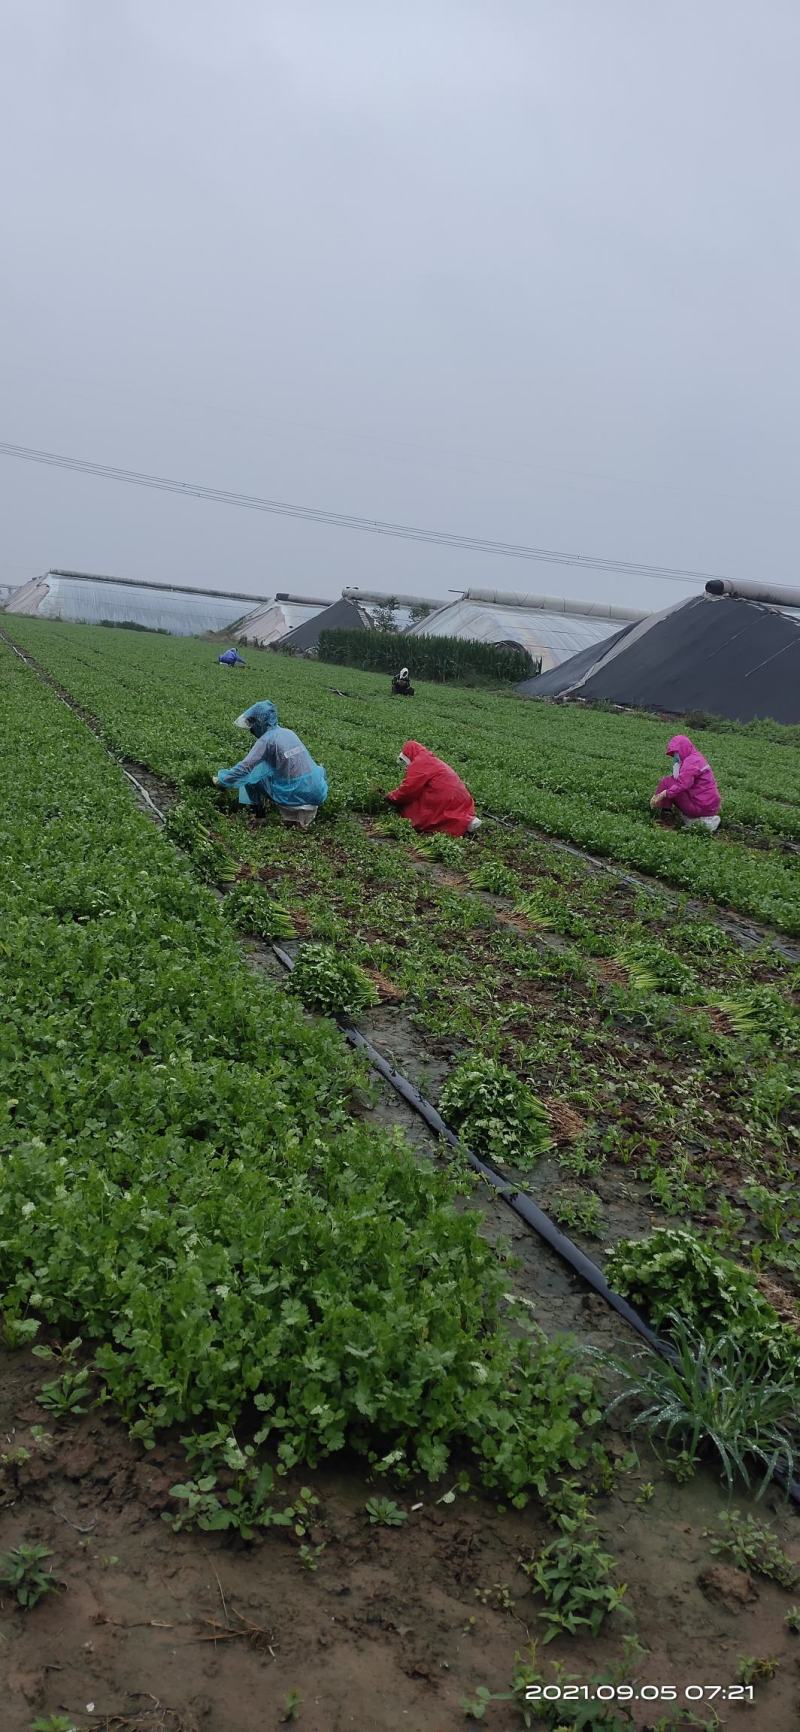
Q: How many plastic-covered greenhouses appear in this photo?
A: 5